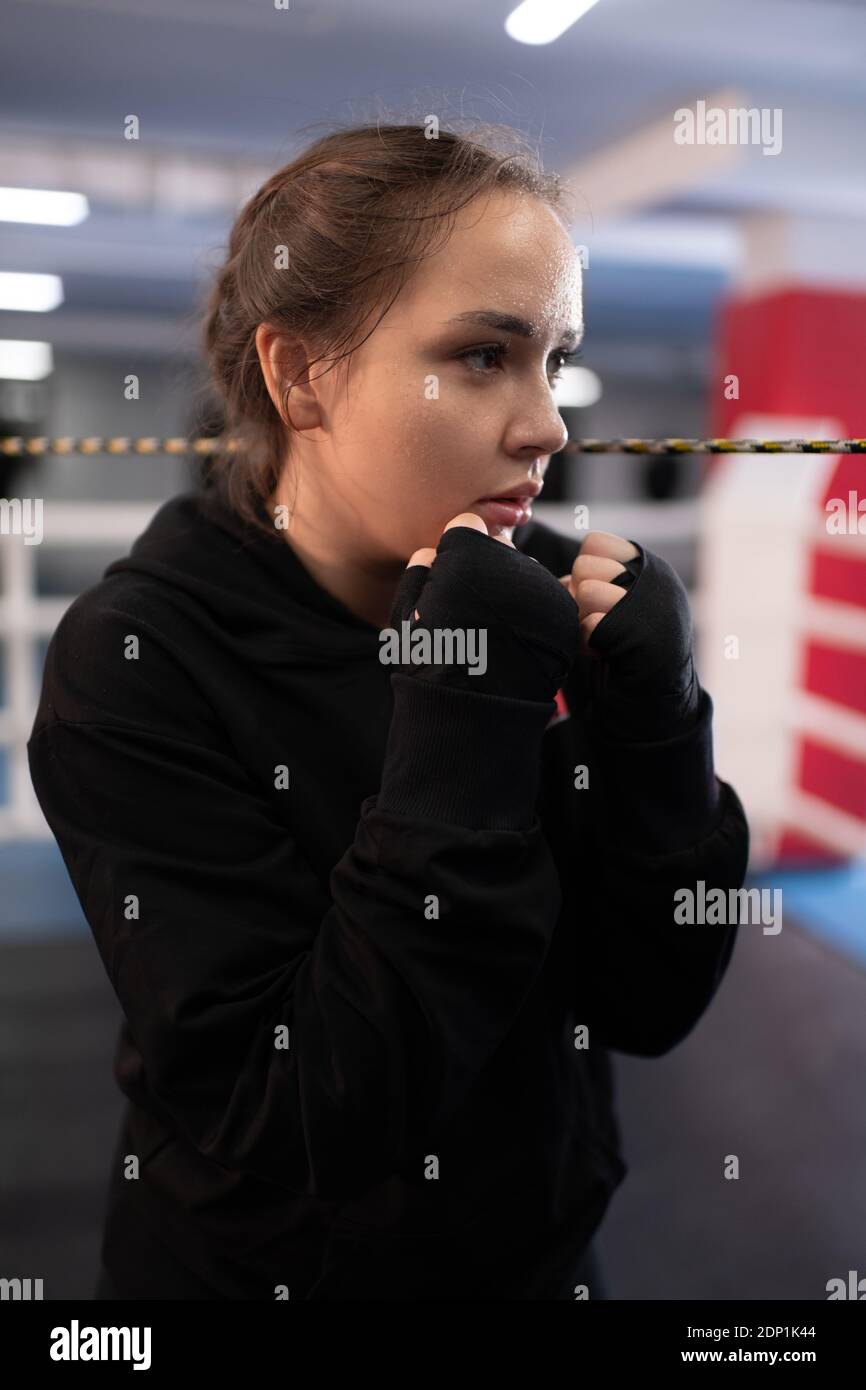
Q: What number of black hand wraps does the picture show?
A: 2